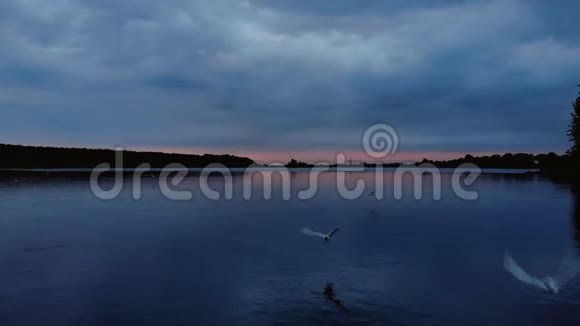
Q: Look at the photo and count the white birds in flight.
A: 2